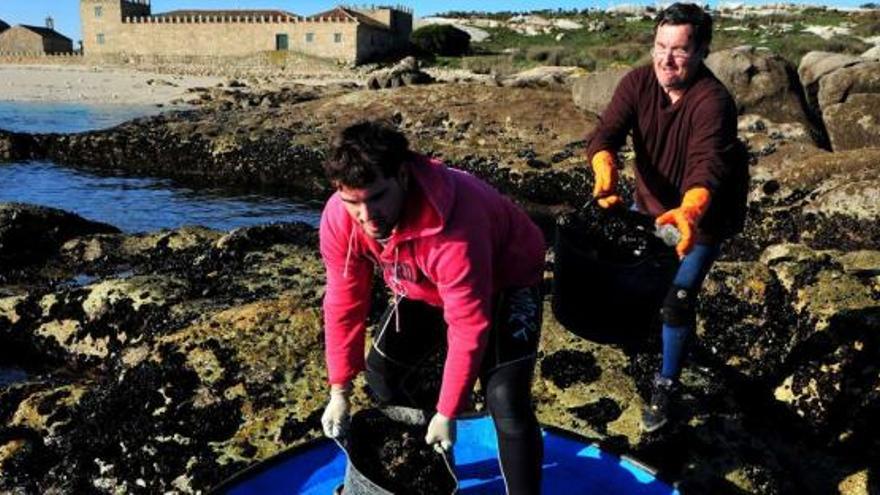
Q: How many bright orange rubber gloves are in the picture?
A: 2